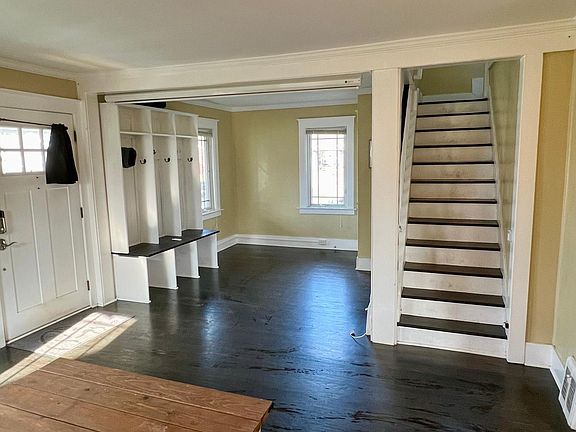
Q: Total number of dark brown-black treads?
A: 12